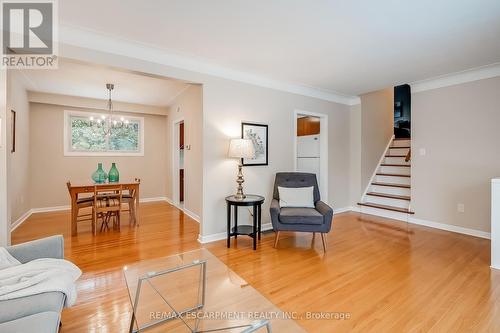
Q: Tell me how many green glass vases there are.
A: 2